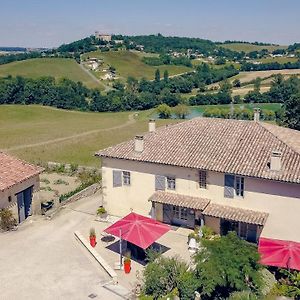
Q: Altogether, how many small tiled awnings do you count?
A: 2